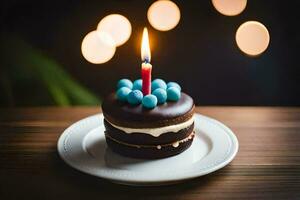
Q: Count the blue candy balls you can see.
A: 9